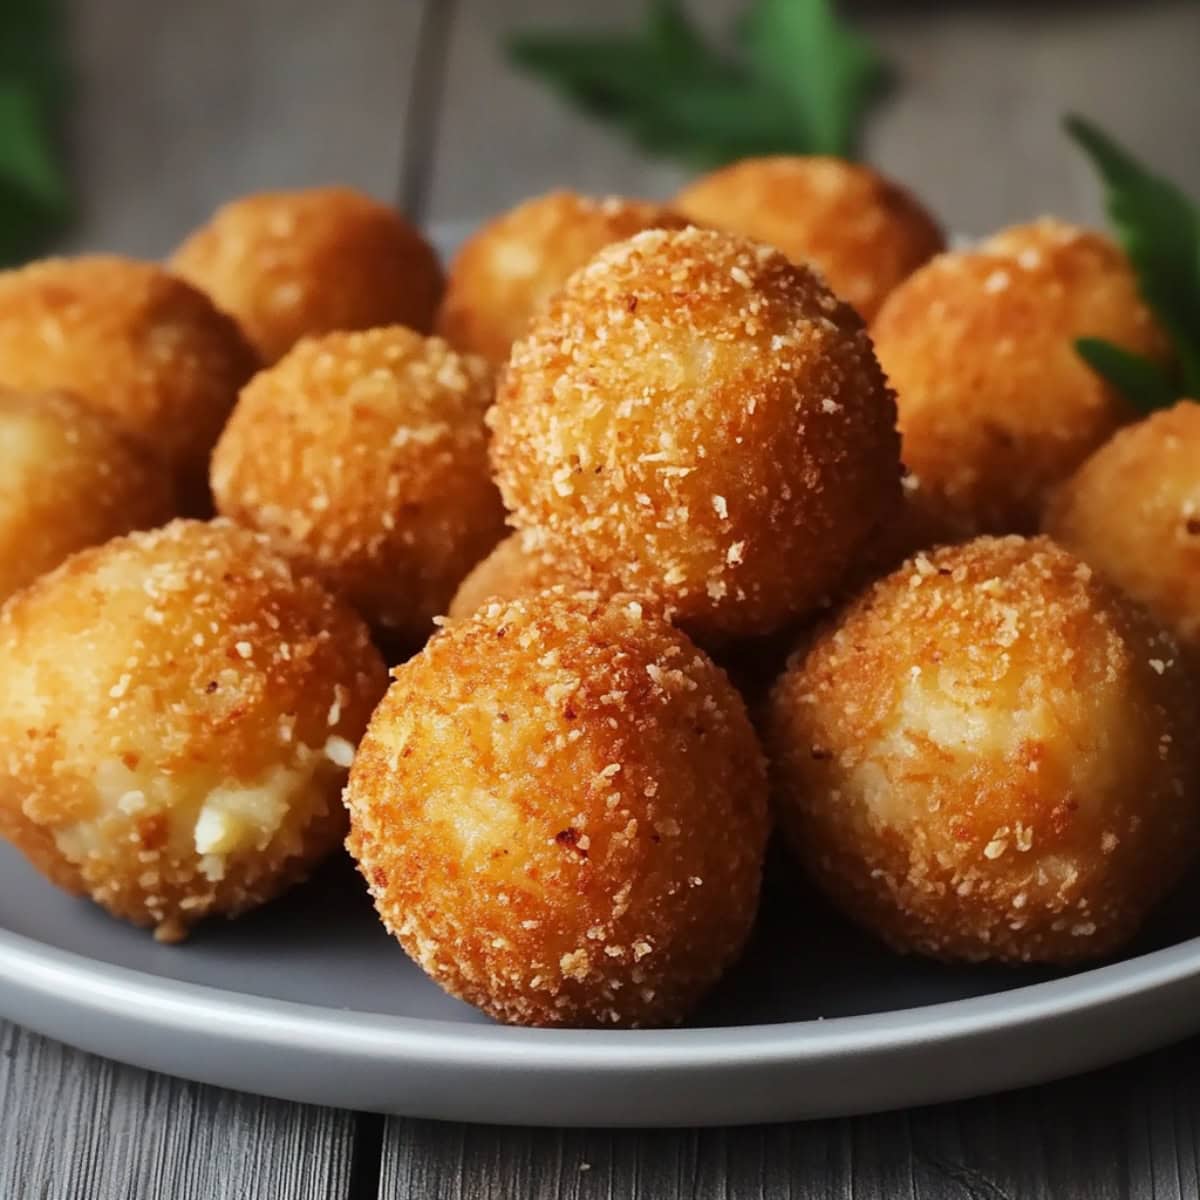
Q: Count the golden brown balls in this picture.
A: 13